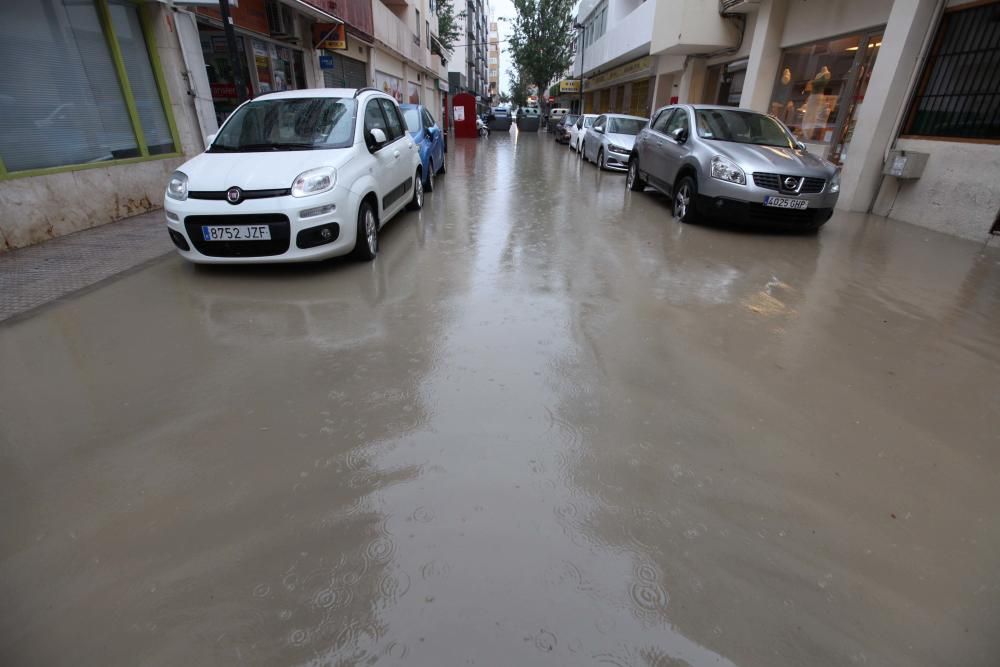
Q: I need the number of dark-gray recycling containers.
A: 3